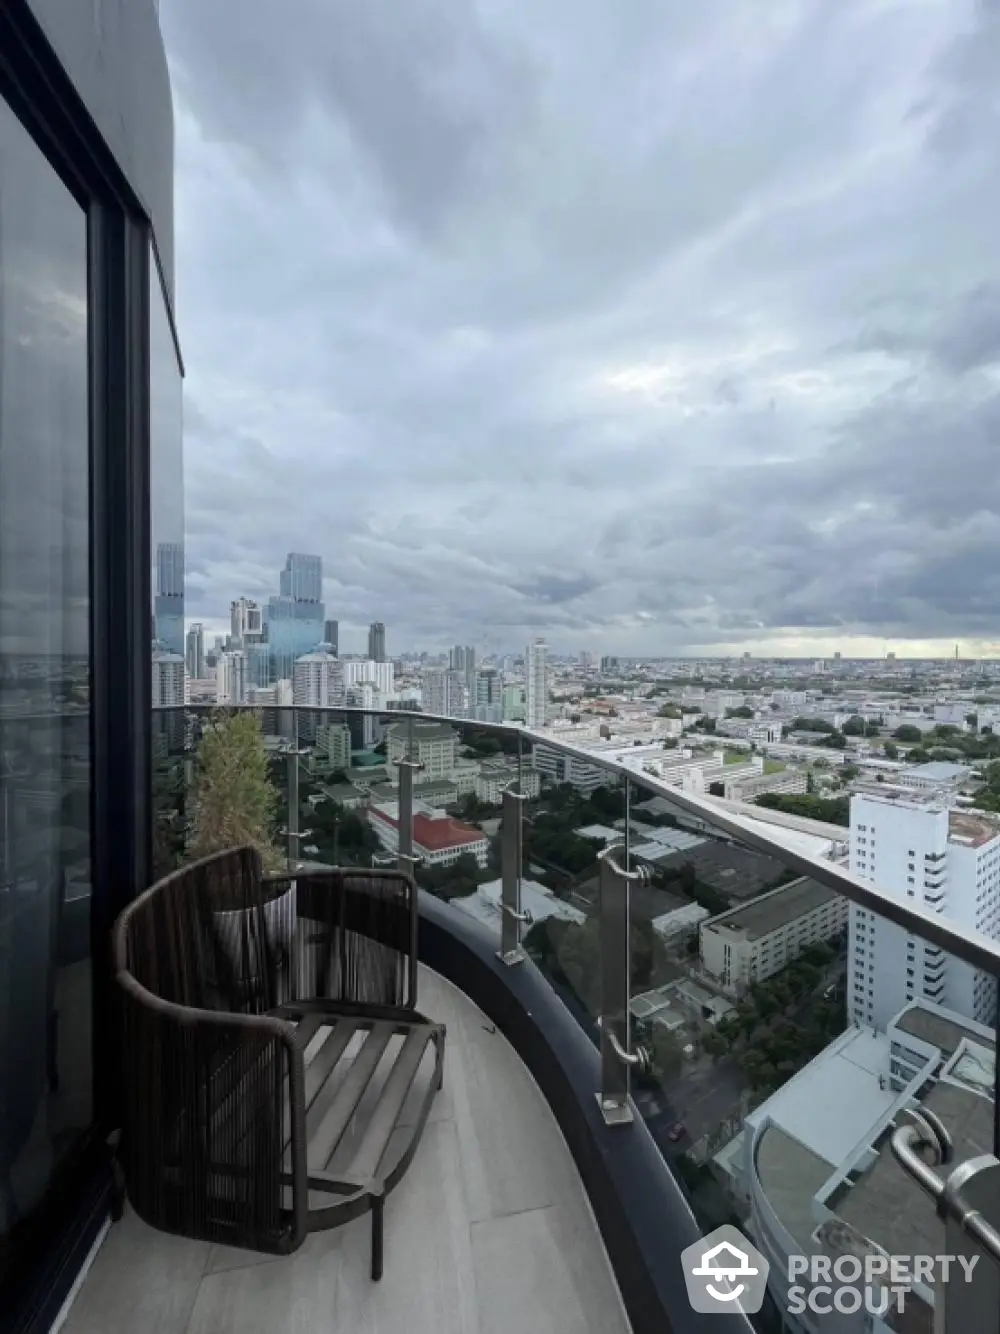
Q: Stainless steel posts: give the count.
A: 5